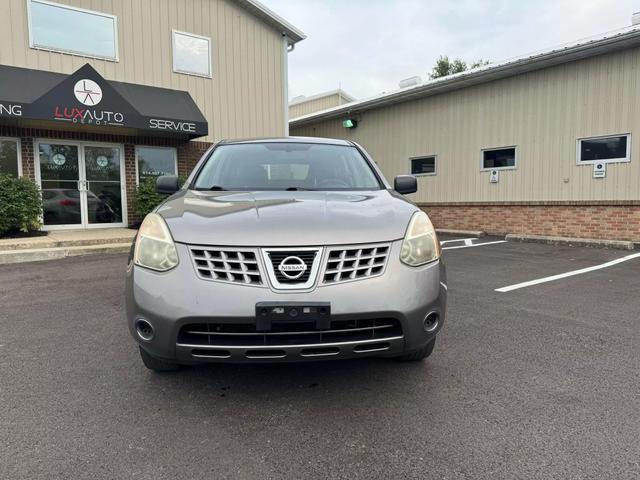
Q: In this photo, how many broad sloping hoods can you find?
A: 1